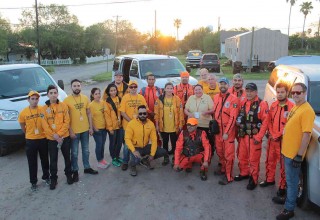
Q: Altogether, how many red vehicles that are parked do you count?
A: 0